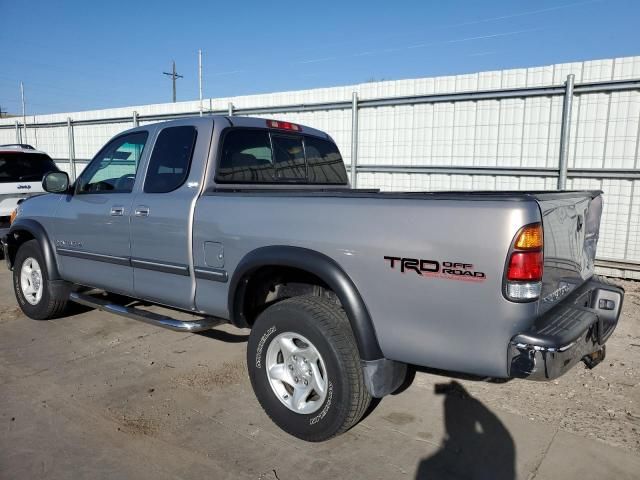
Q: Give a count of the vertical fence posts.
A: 6